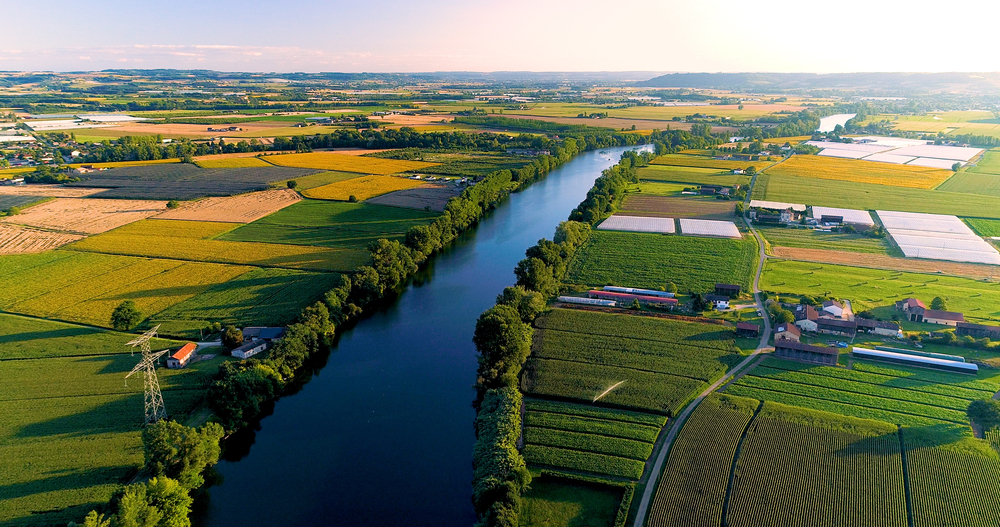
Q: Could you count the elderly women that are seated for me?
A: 0